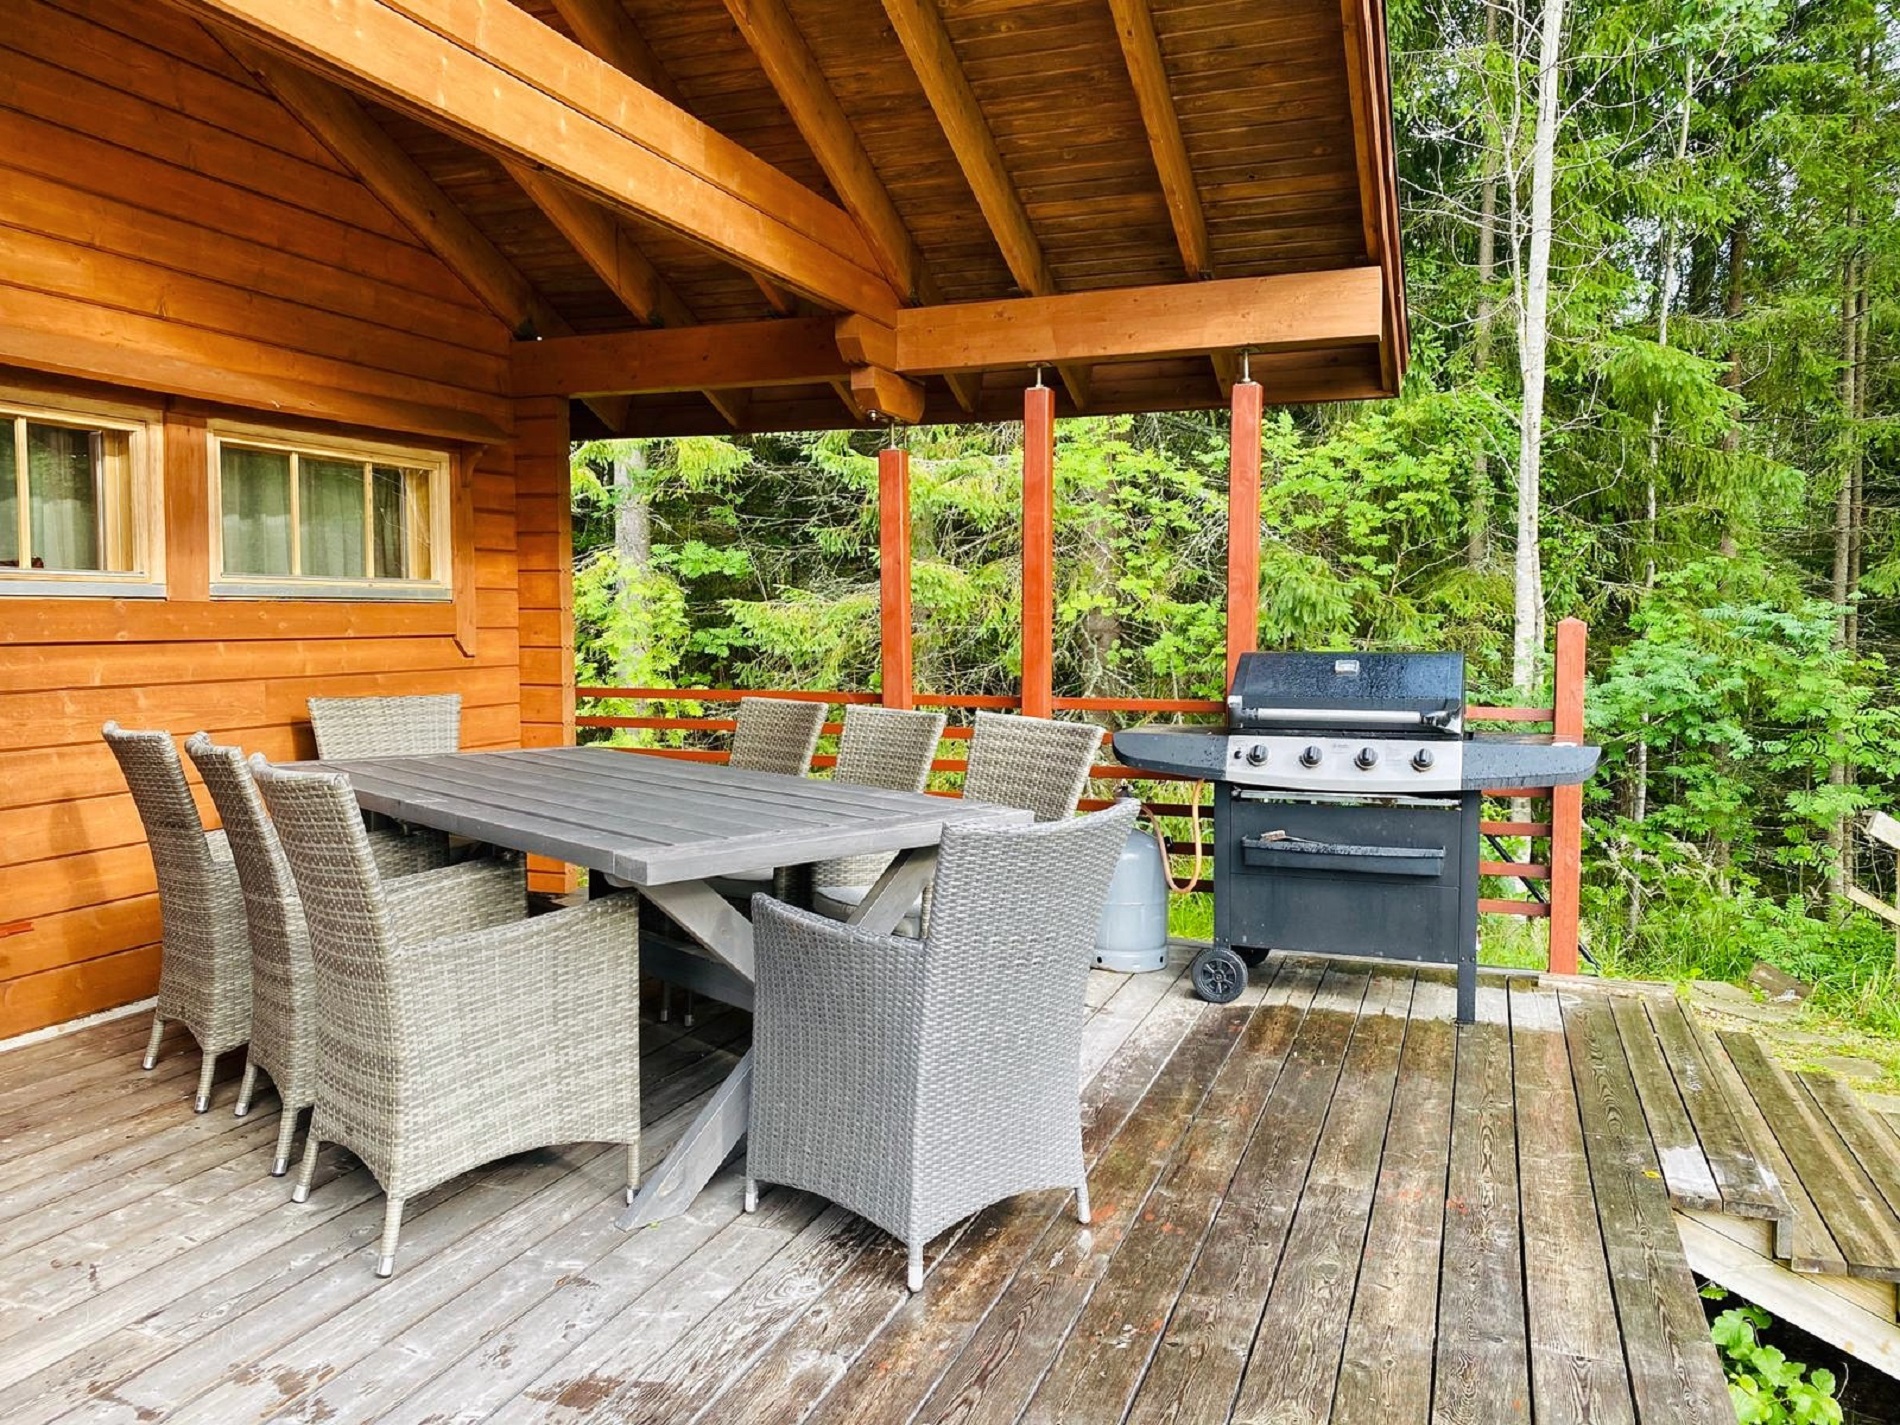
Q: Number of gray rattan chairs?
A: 8